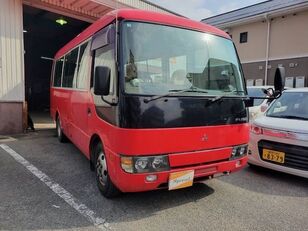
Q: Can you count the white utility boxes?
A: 4